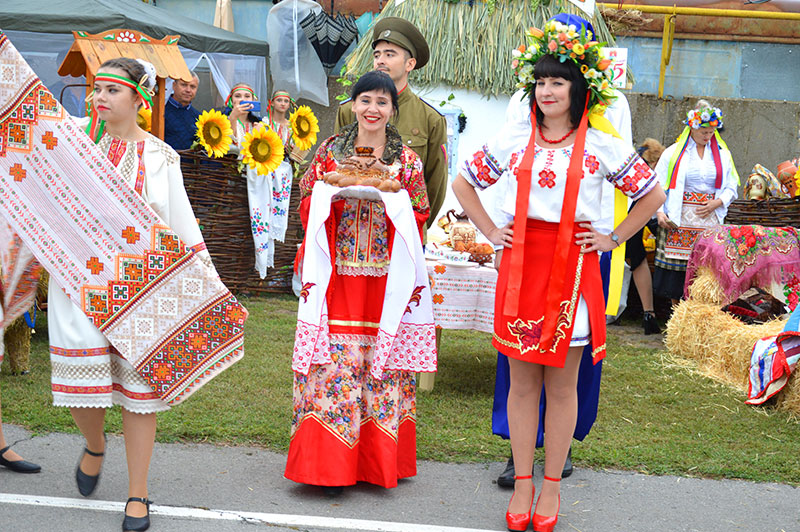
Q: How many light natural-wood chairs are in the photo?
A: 0